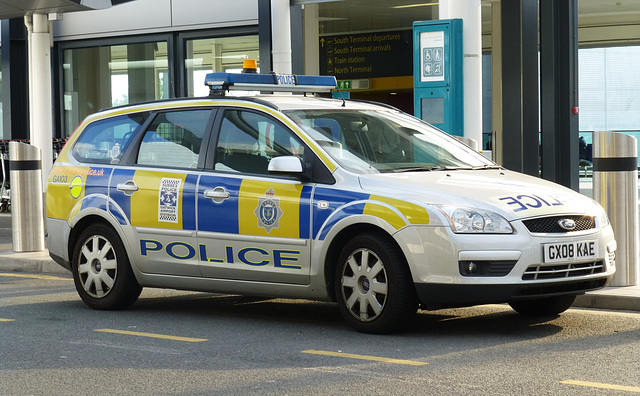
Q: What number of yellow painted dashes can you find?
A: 4